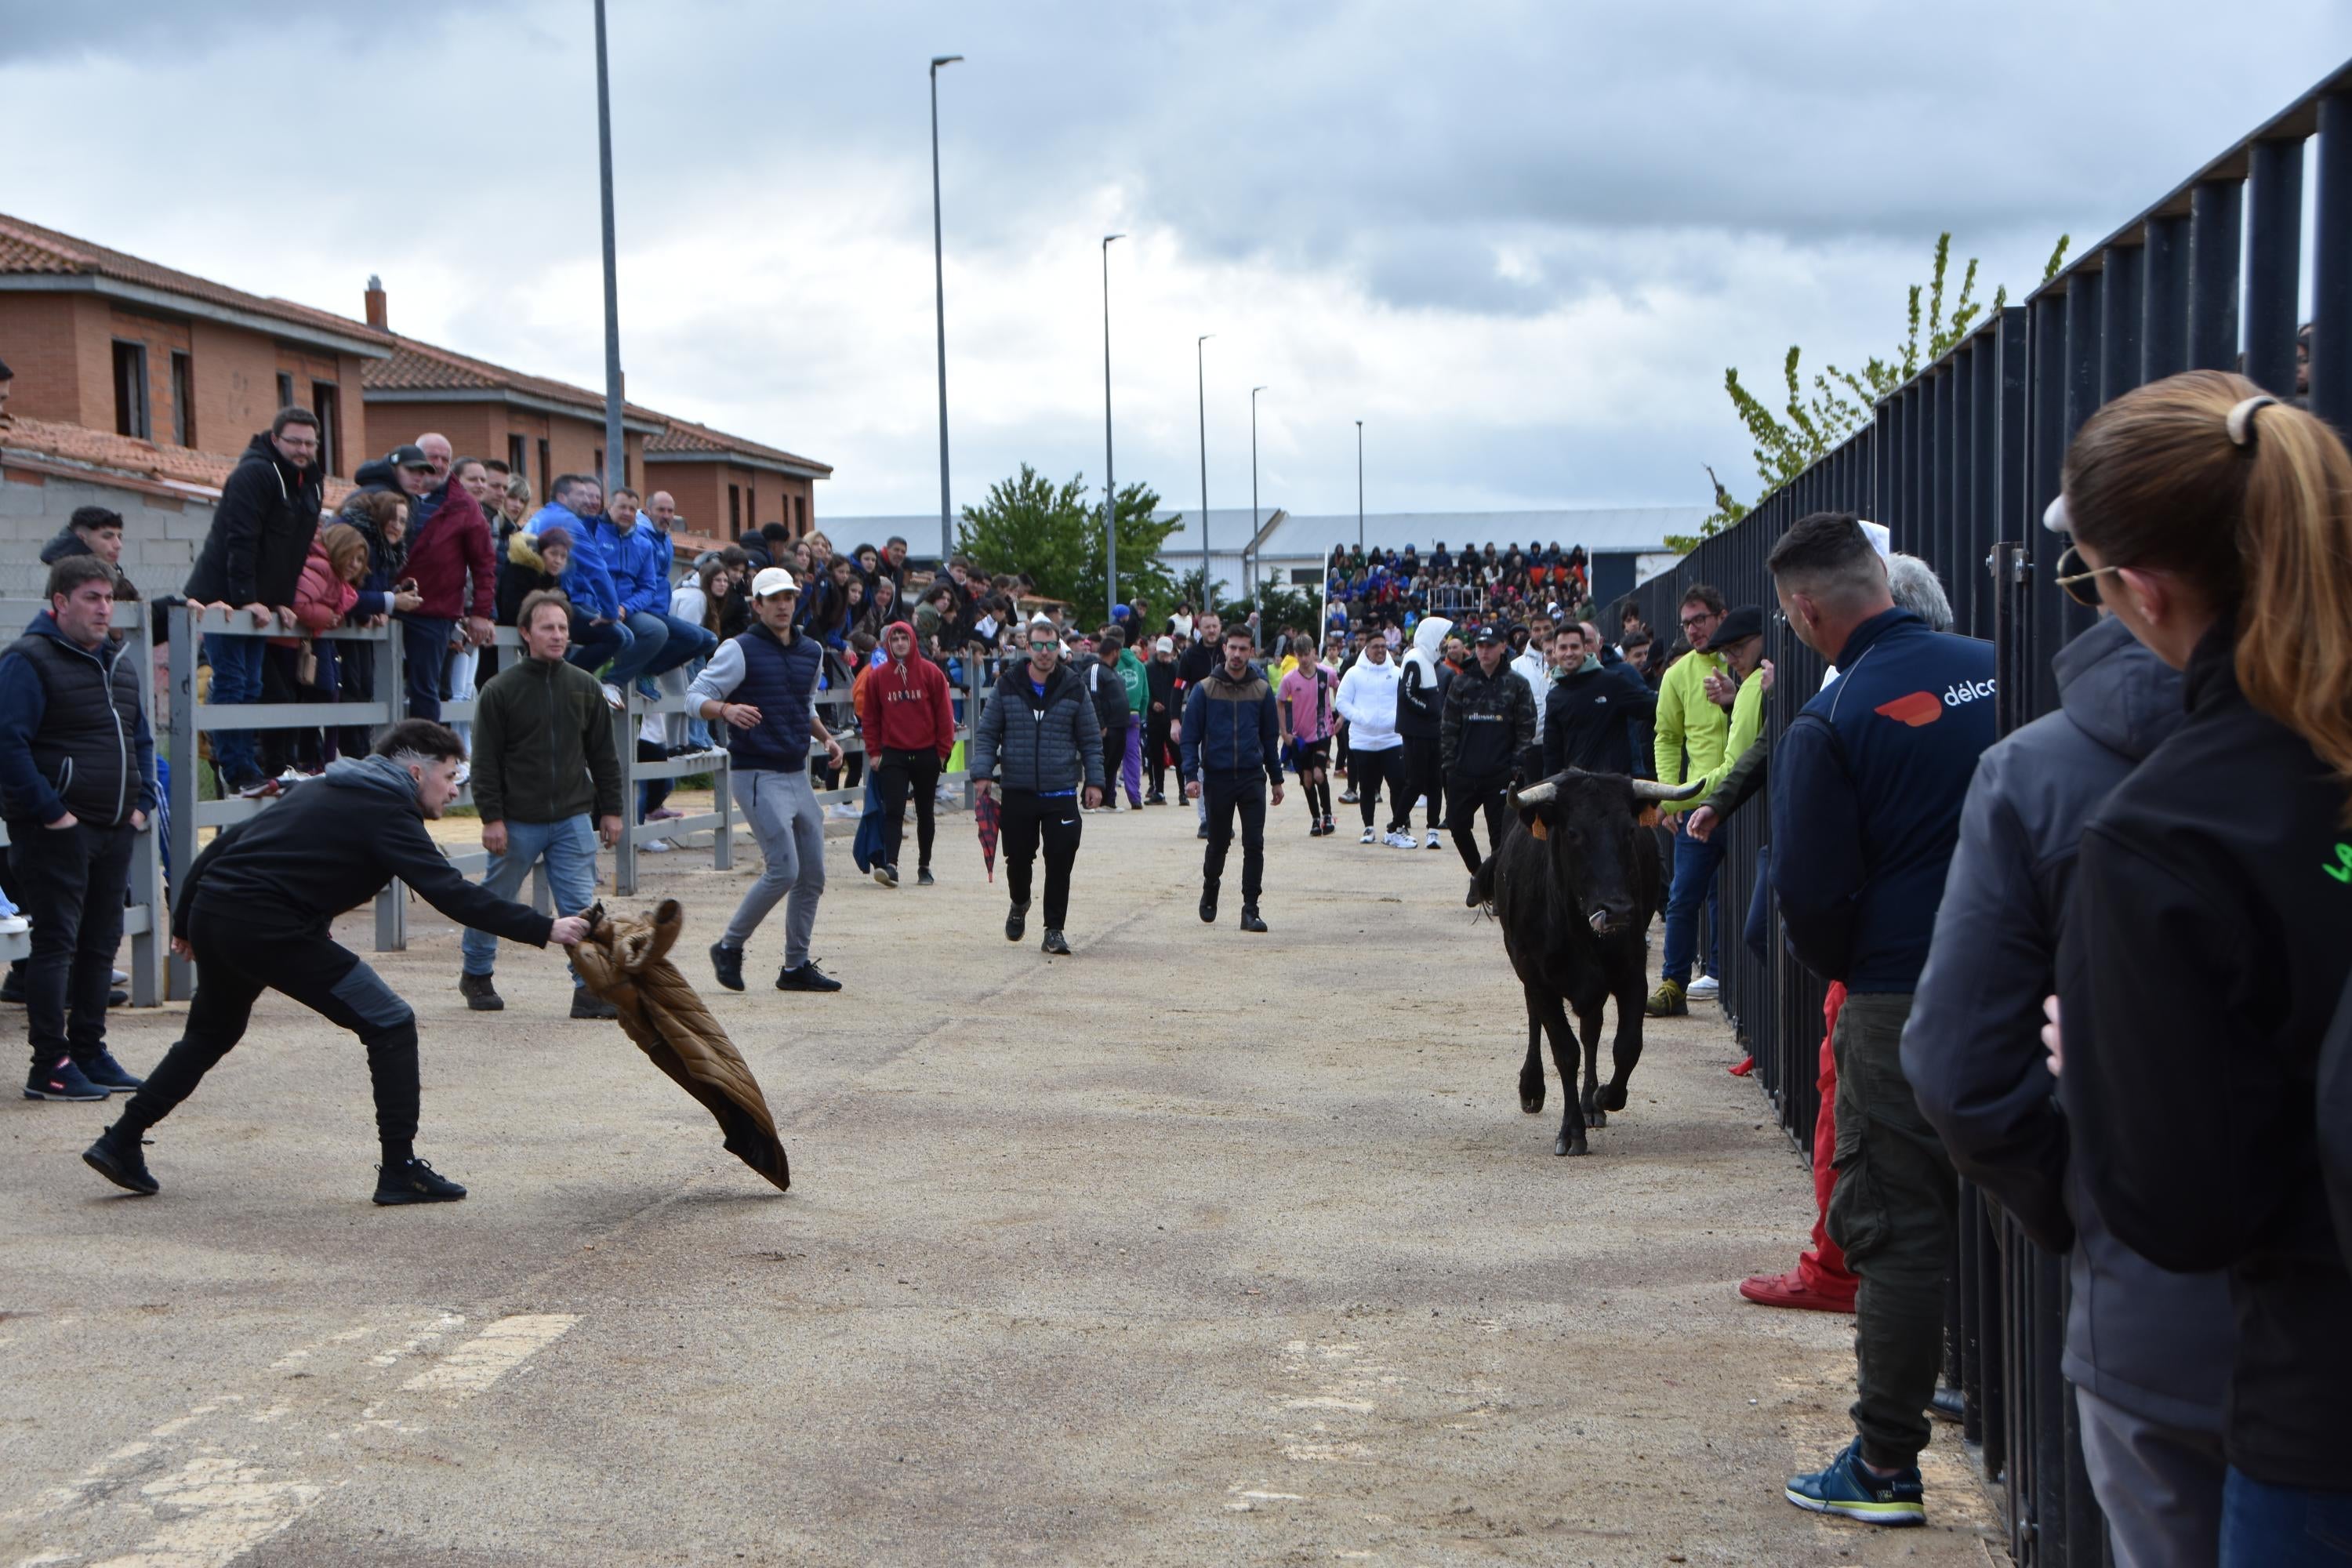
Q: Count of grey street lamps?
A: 6